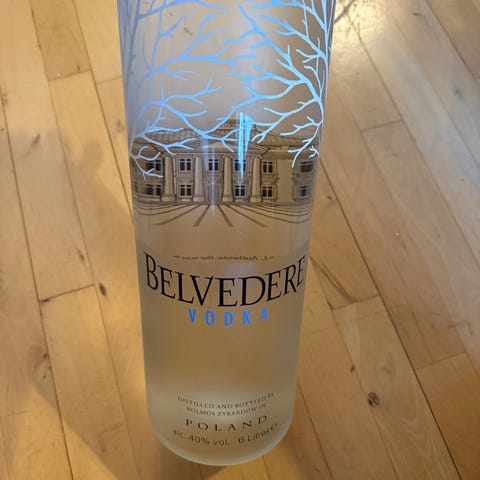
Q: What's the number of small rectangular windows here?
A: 11